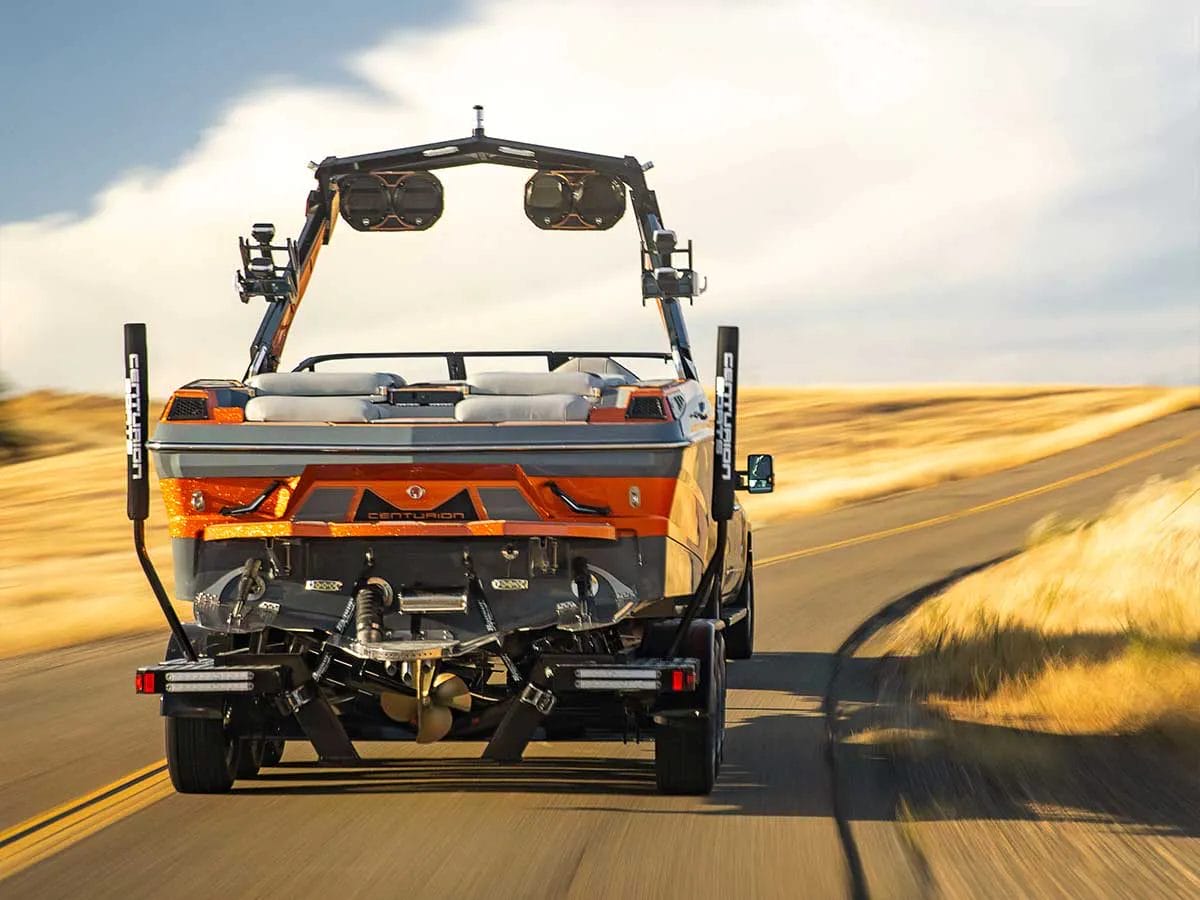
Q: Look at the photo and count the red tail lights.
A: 2